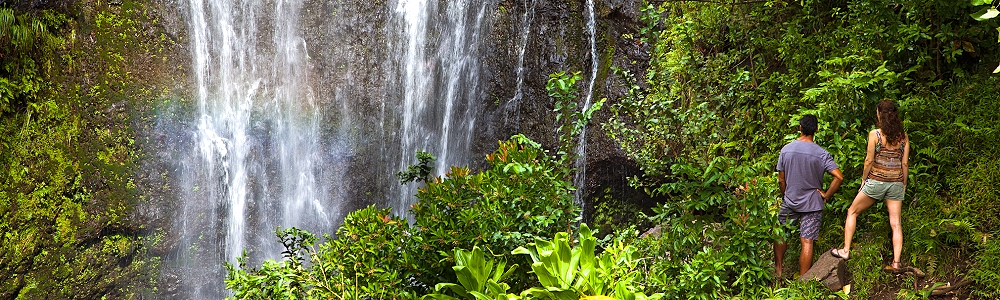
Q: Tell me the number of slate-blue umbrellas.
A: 0